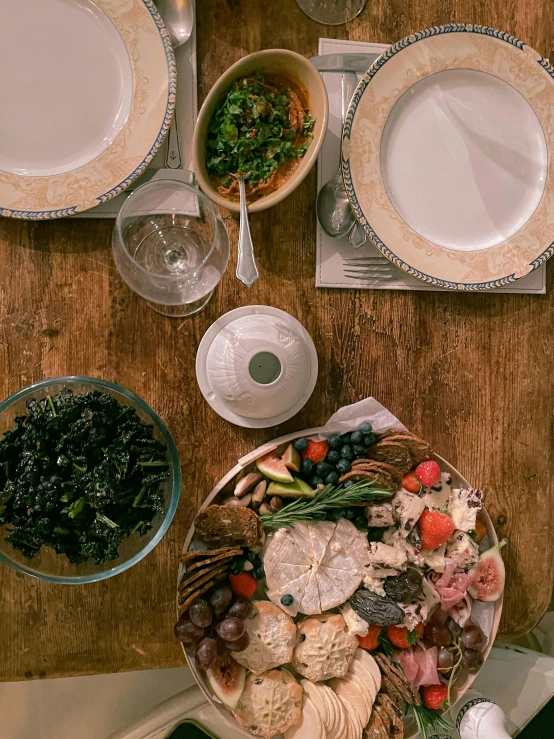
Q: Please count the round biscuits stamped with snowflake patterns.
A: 3